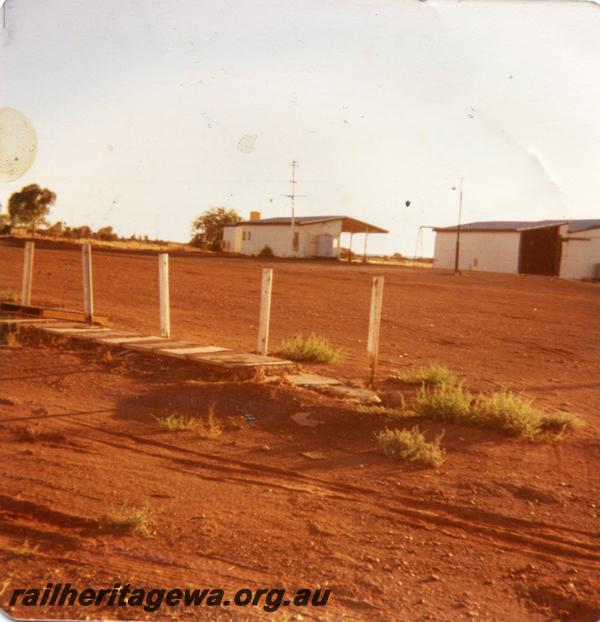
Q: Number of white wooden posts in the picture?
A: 5